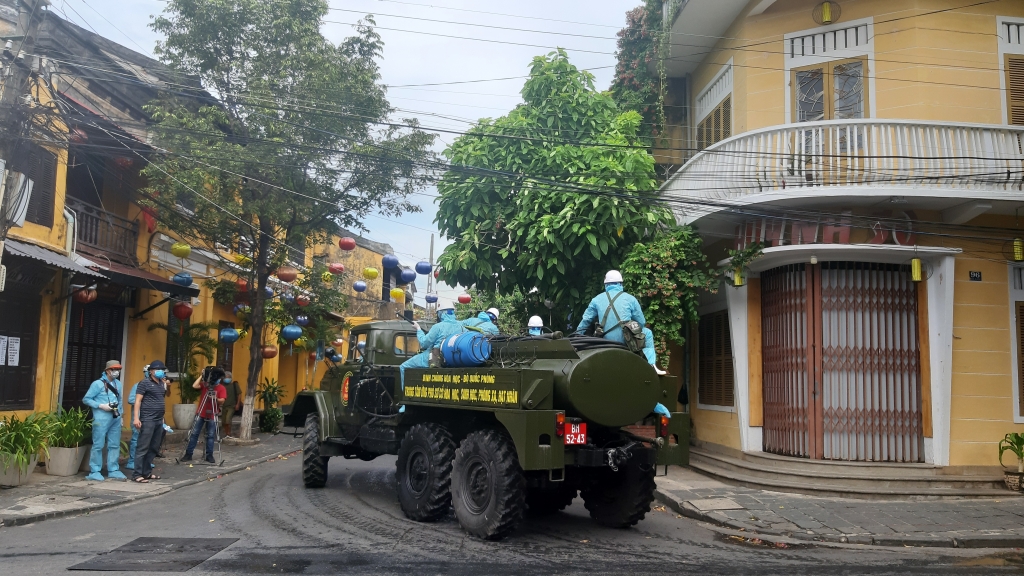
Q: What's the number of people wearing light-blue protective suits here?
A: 6